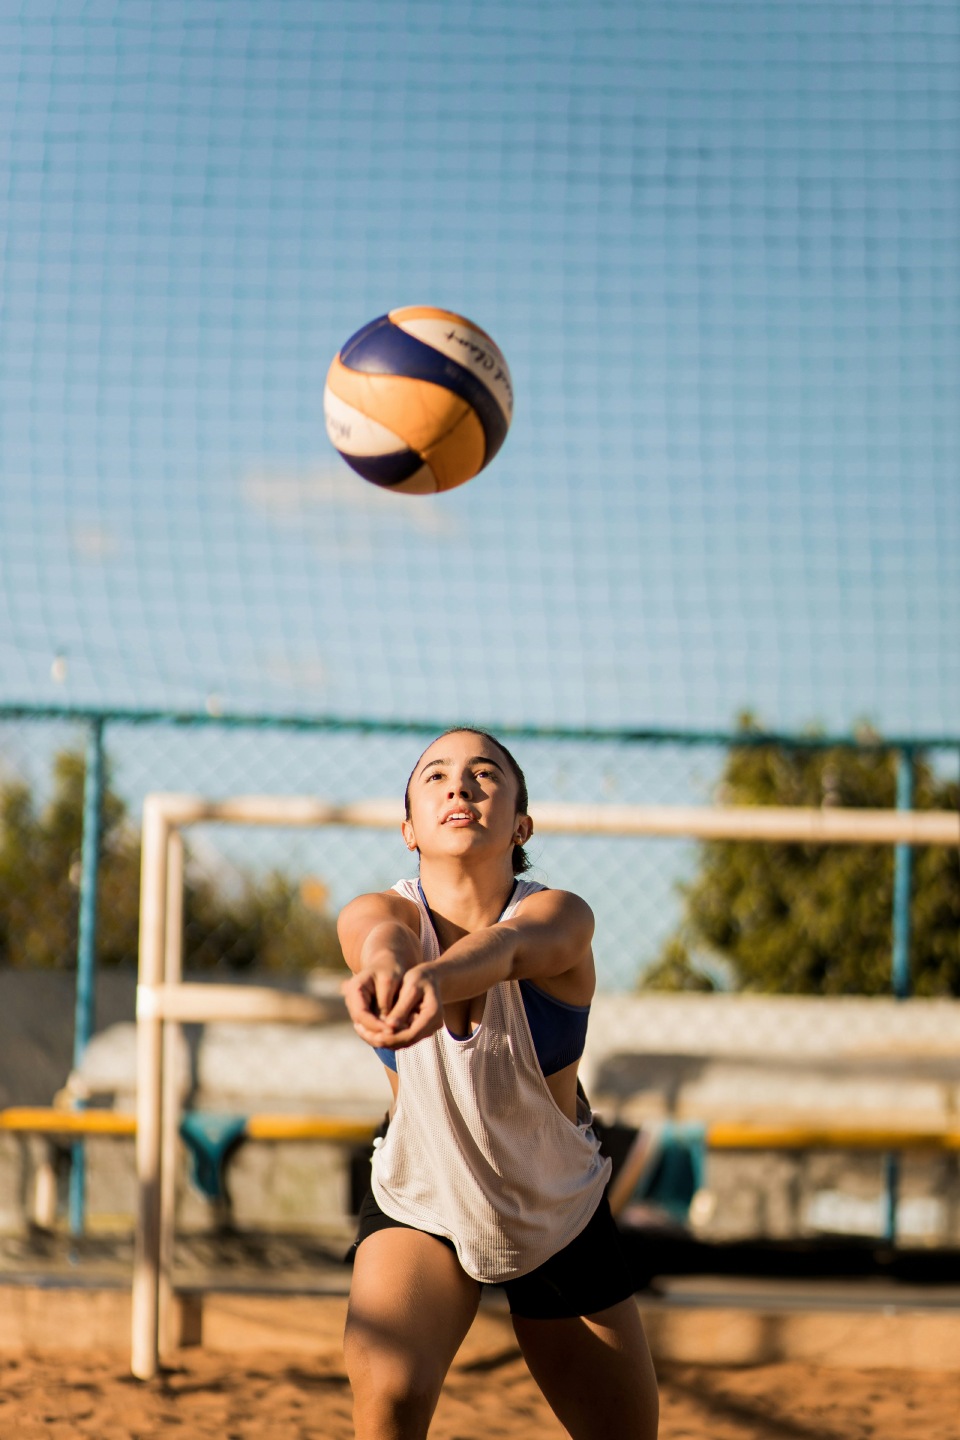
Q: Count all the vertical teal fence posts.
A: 2